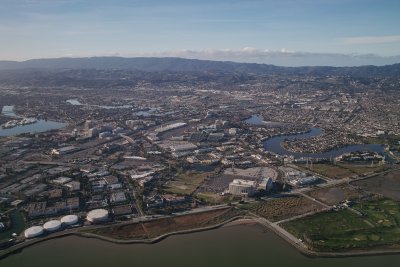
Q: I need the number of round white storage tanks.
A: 4